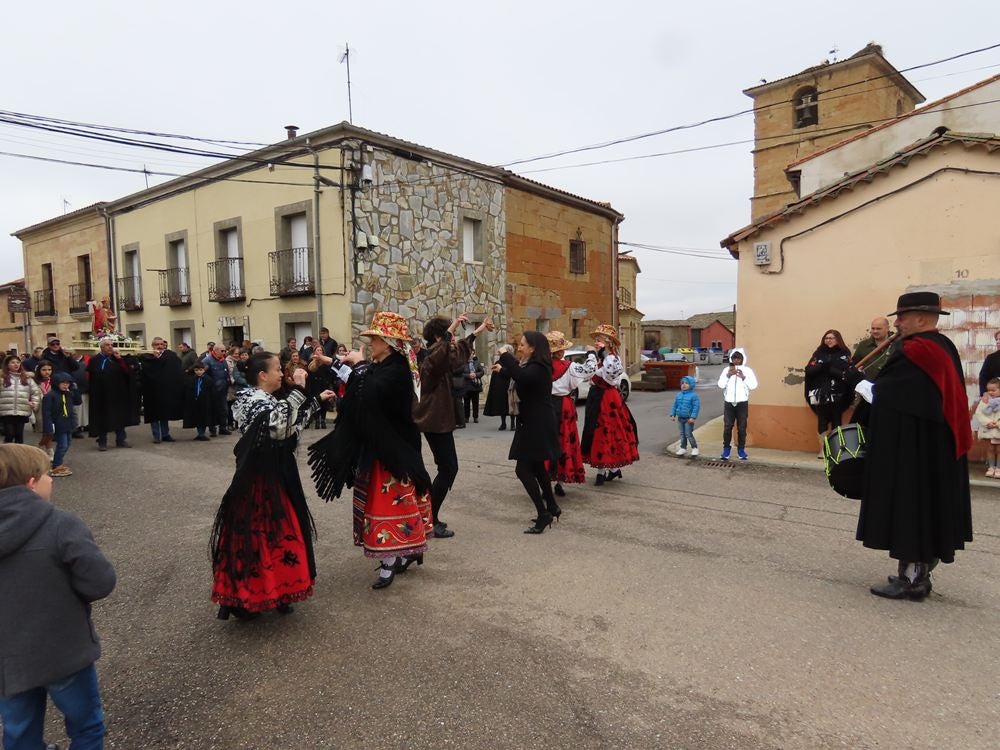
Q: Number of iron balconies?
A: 6